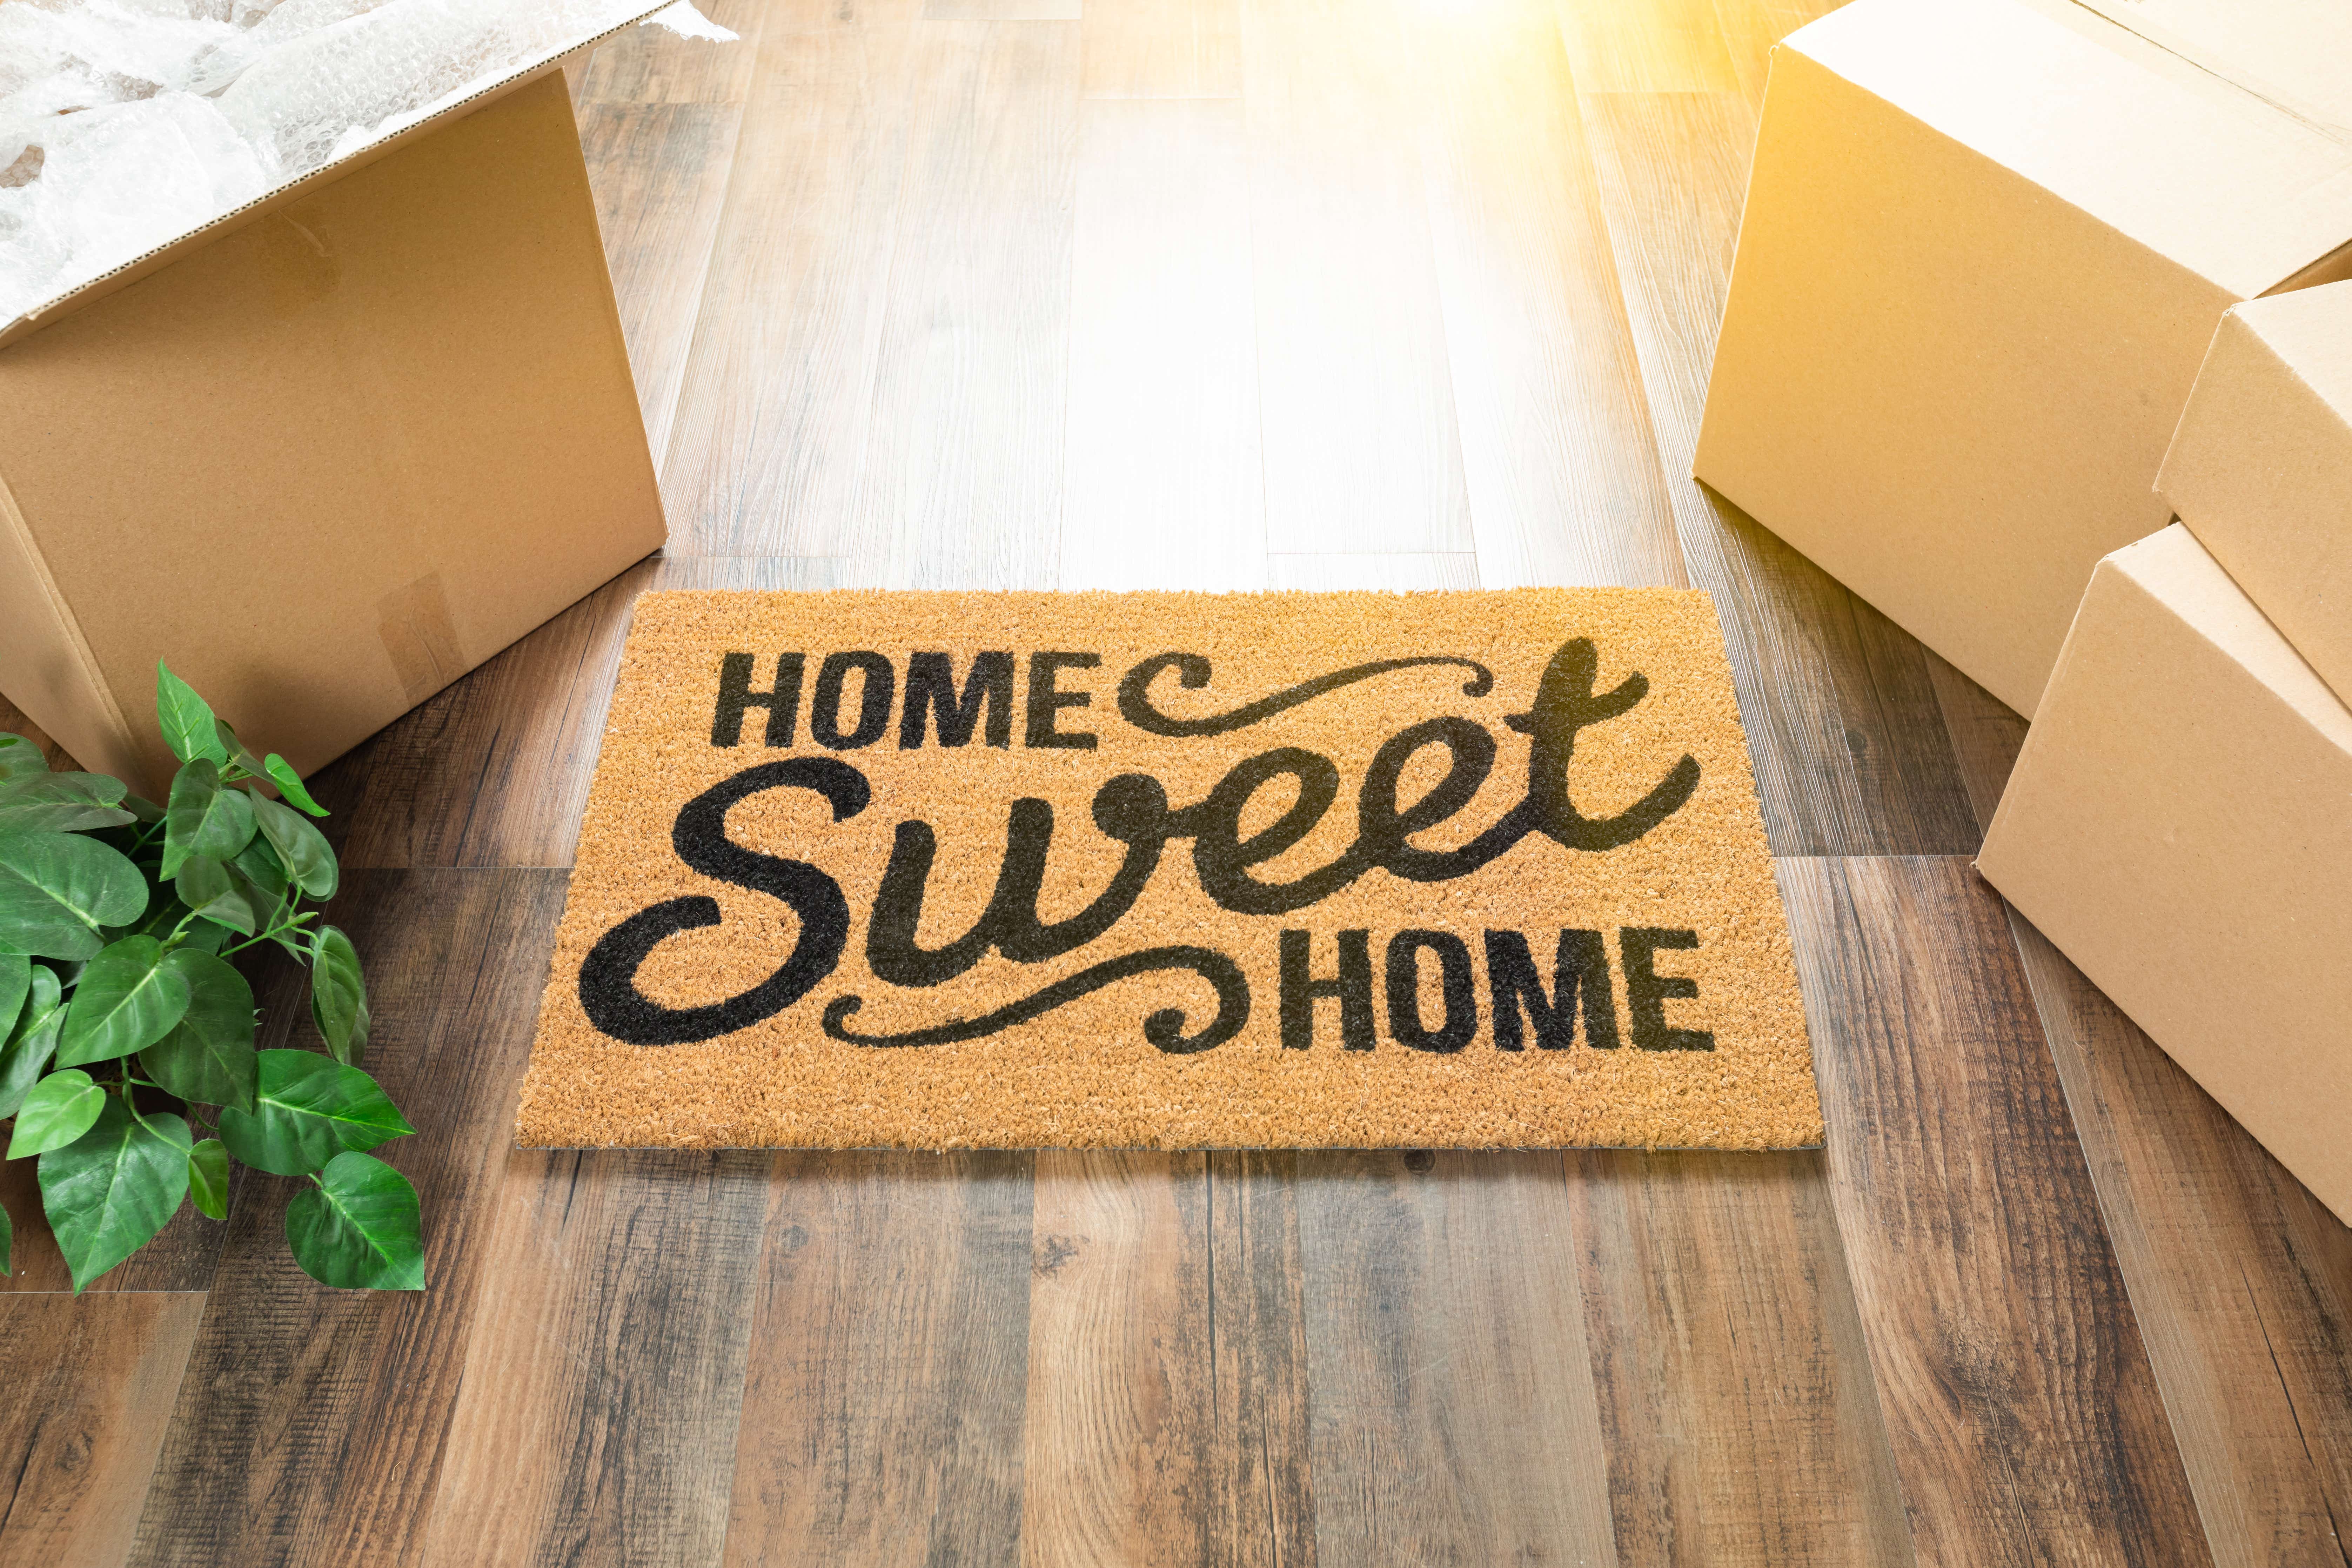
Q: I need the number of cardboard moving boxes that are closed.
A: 3